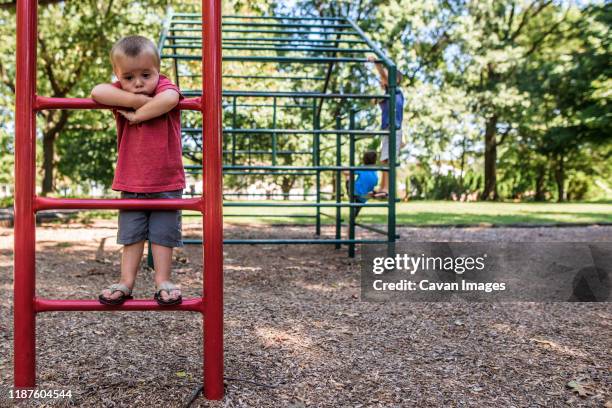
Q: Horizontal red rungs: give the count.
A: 3